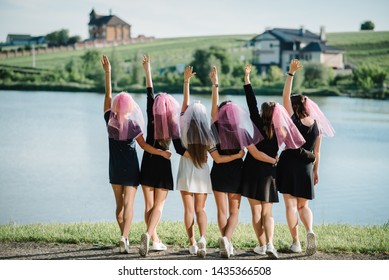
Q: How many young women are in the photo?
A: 6